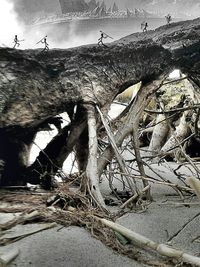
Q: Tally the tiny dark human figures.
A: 5